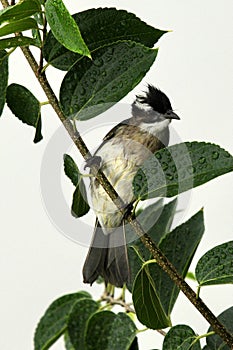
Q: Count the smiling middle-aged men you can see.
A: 0